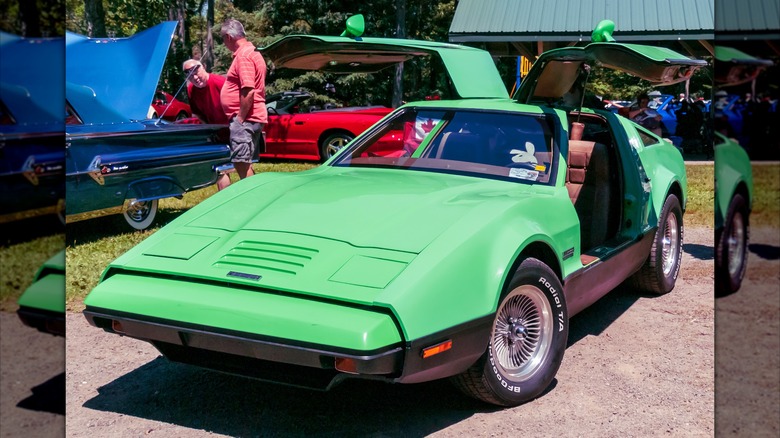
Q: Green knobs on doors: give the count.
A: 2